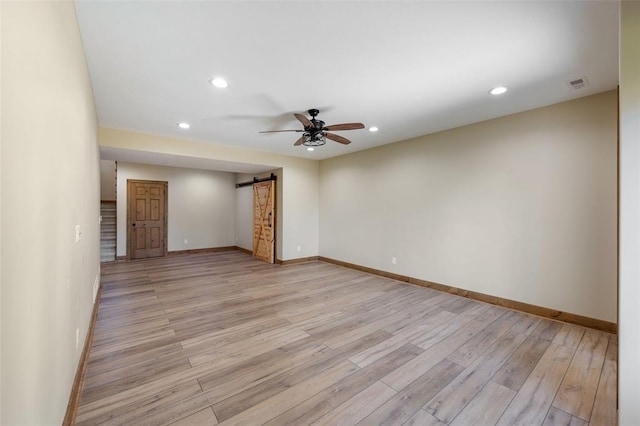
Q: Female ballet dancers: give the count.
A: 0